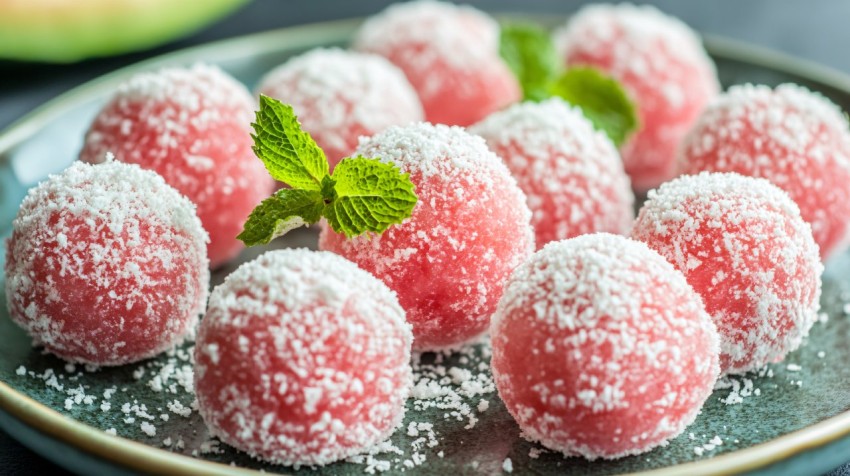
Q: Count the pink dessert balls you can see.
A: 11